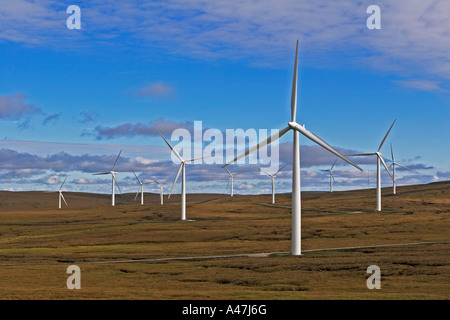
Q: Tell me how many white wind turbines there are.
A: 11